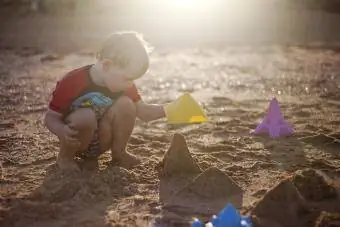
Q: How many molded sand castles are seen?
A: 4